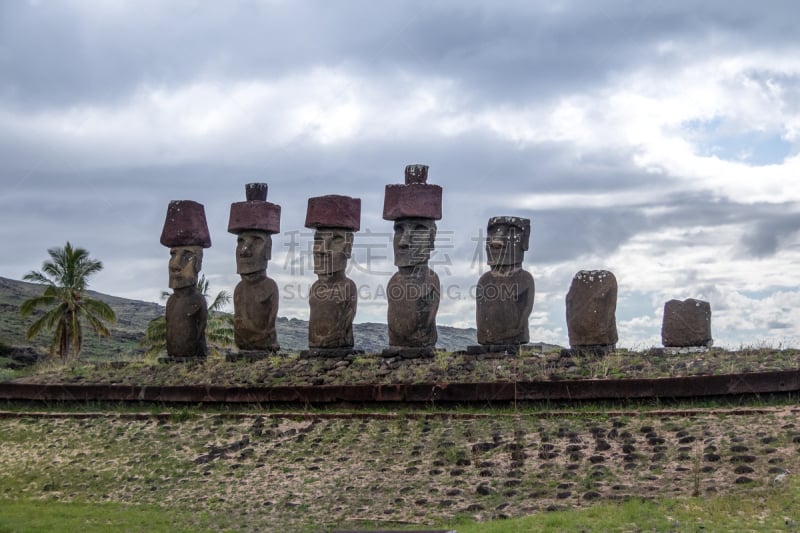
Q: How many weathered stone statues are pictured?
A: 7